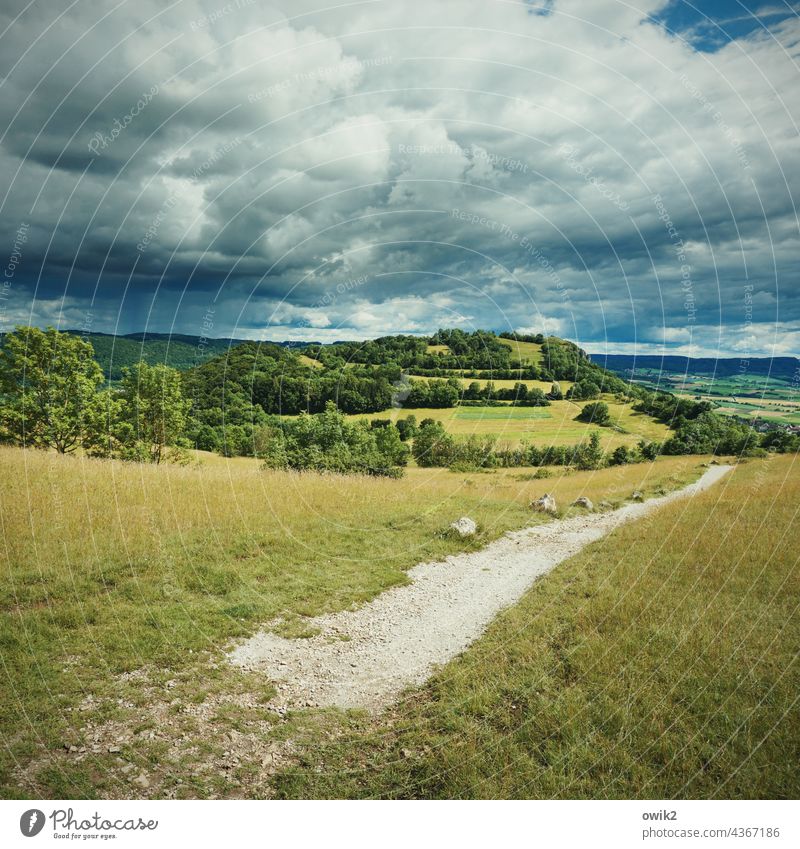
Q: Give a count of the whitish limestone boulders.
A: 4